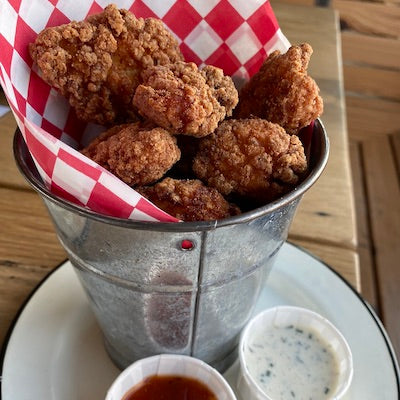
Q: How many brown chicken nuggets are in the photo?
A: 6